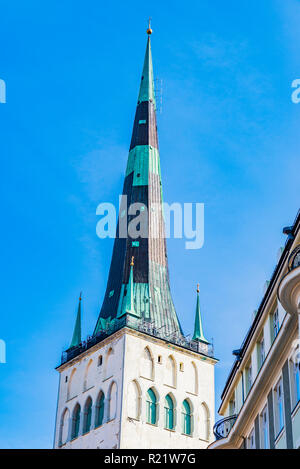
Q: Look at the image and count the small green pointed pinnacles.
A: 3